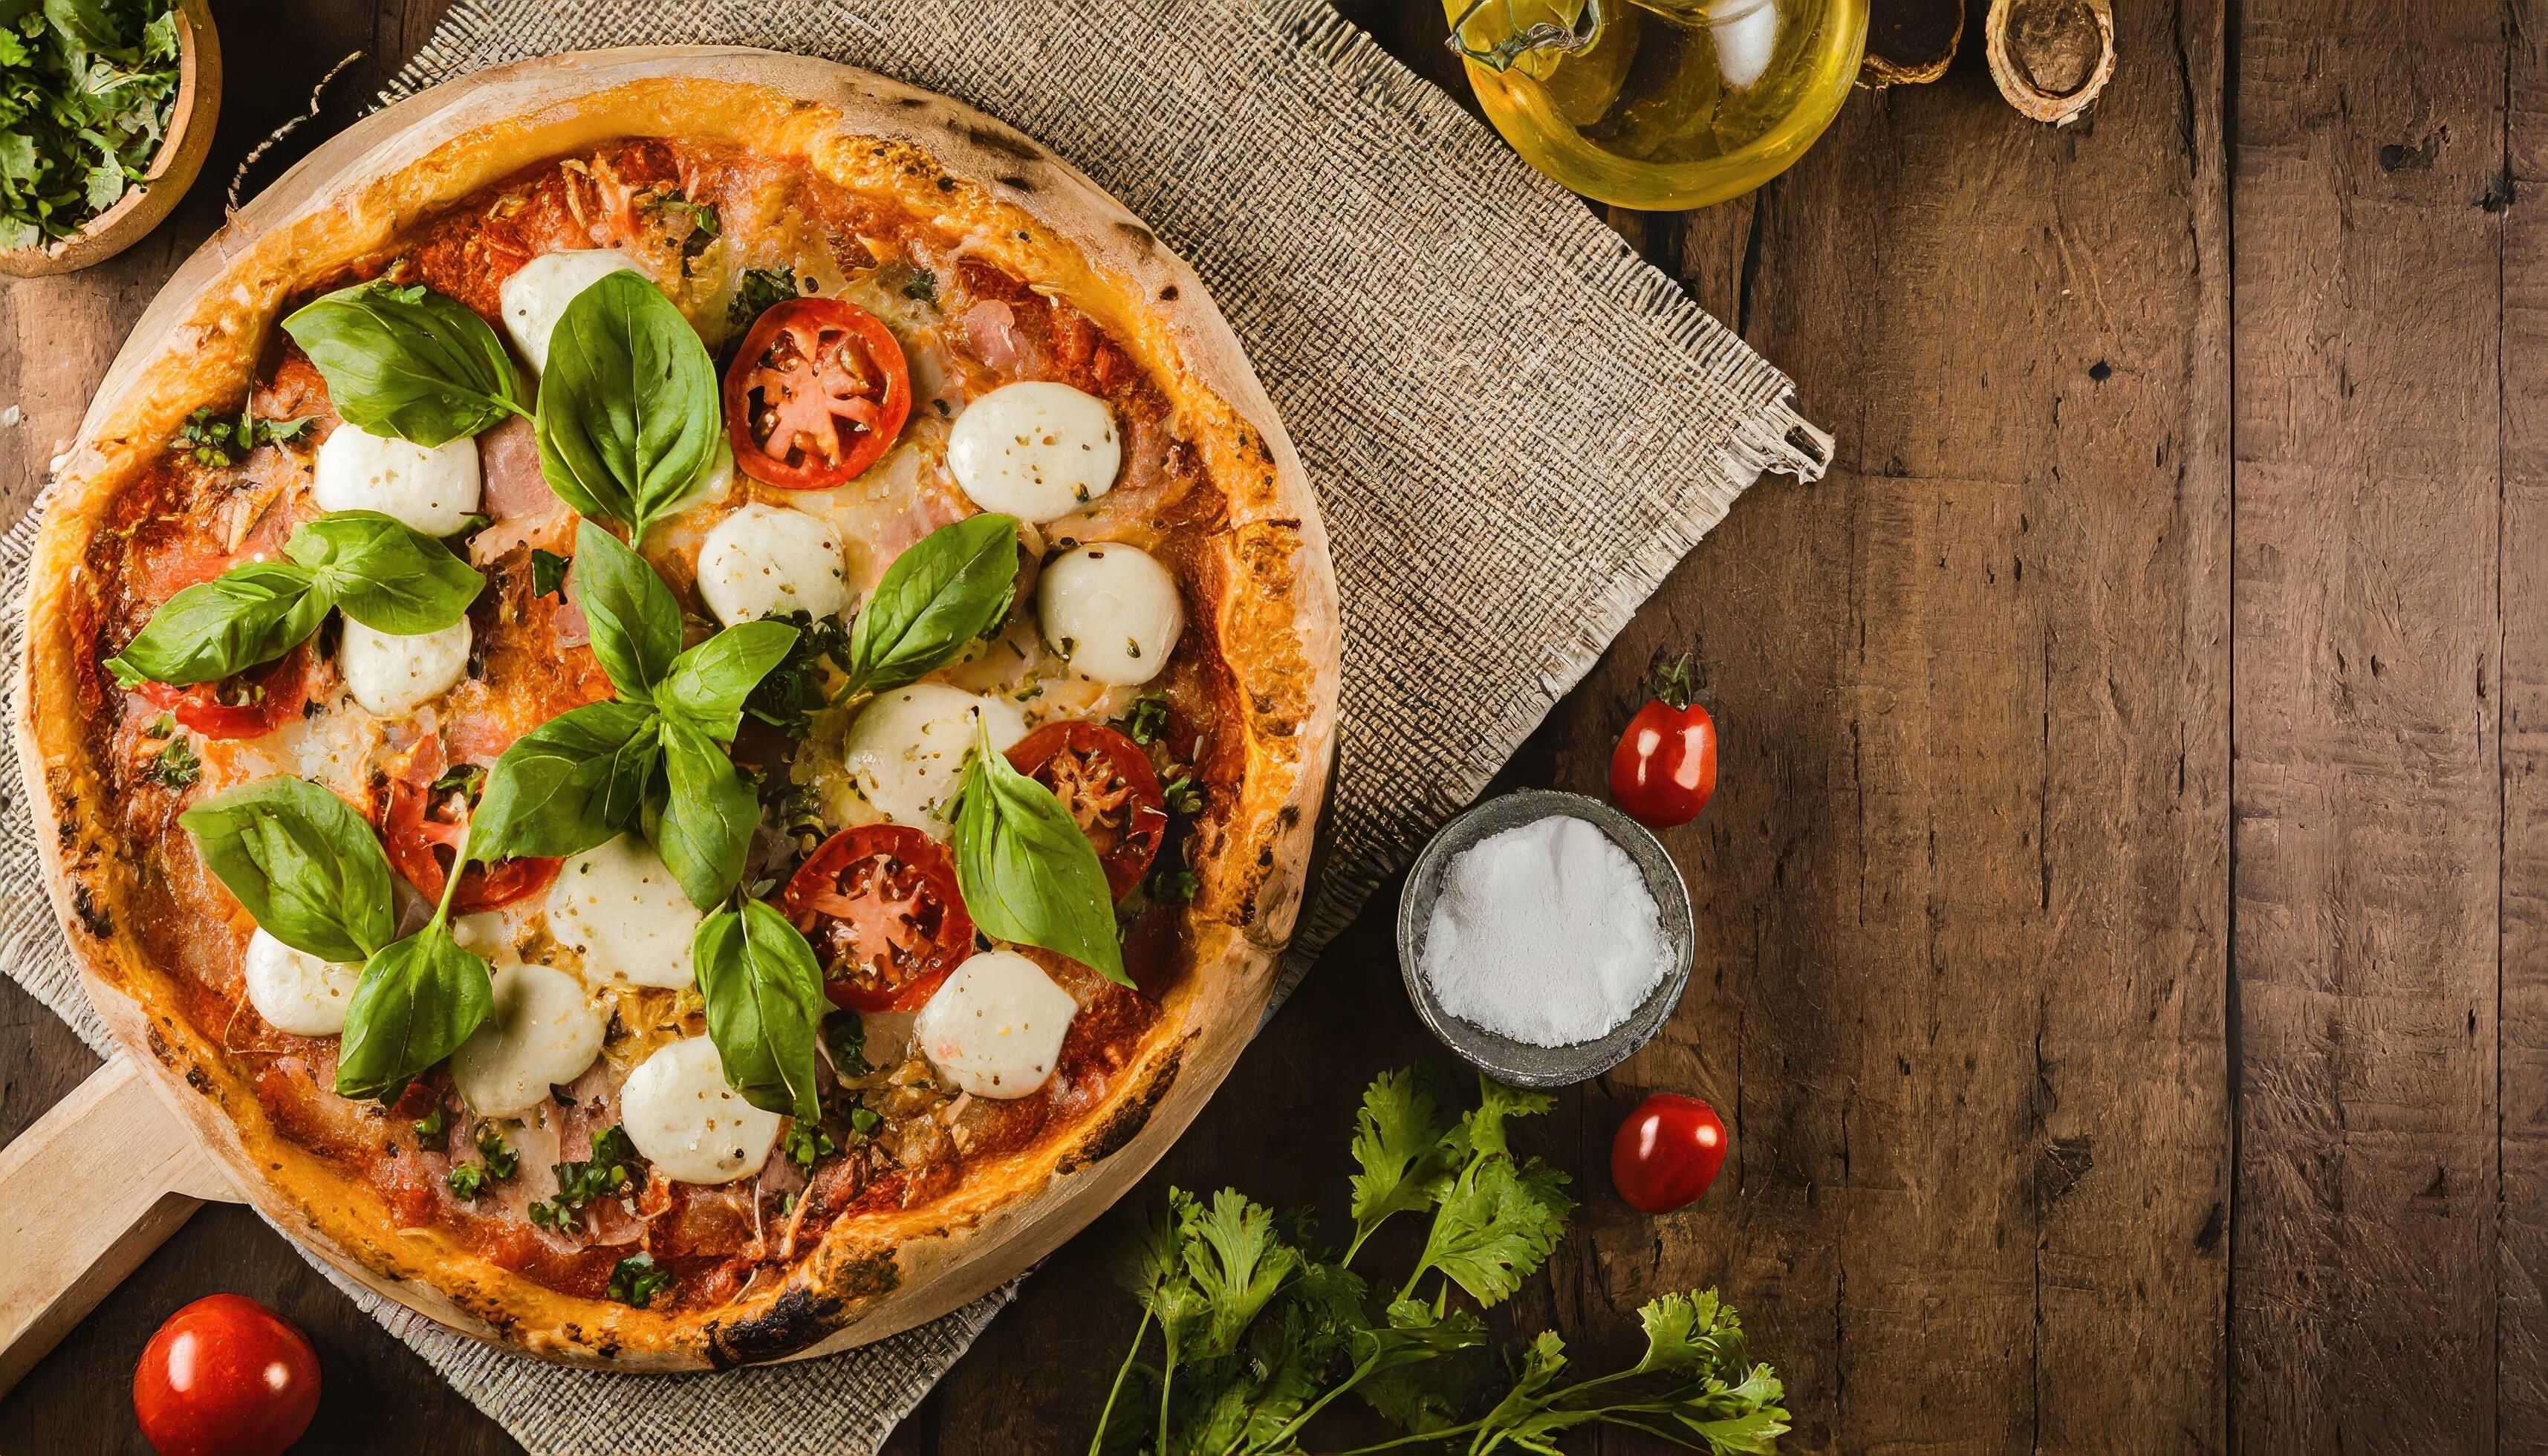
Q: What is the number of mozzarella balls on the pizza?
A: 12